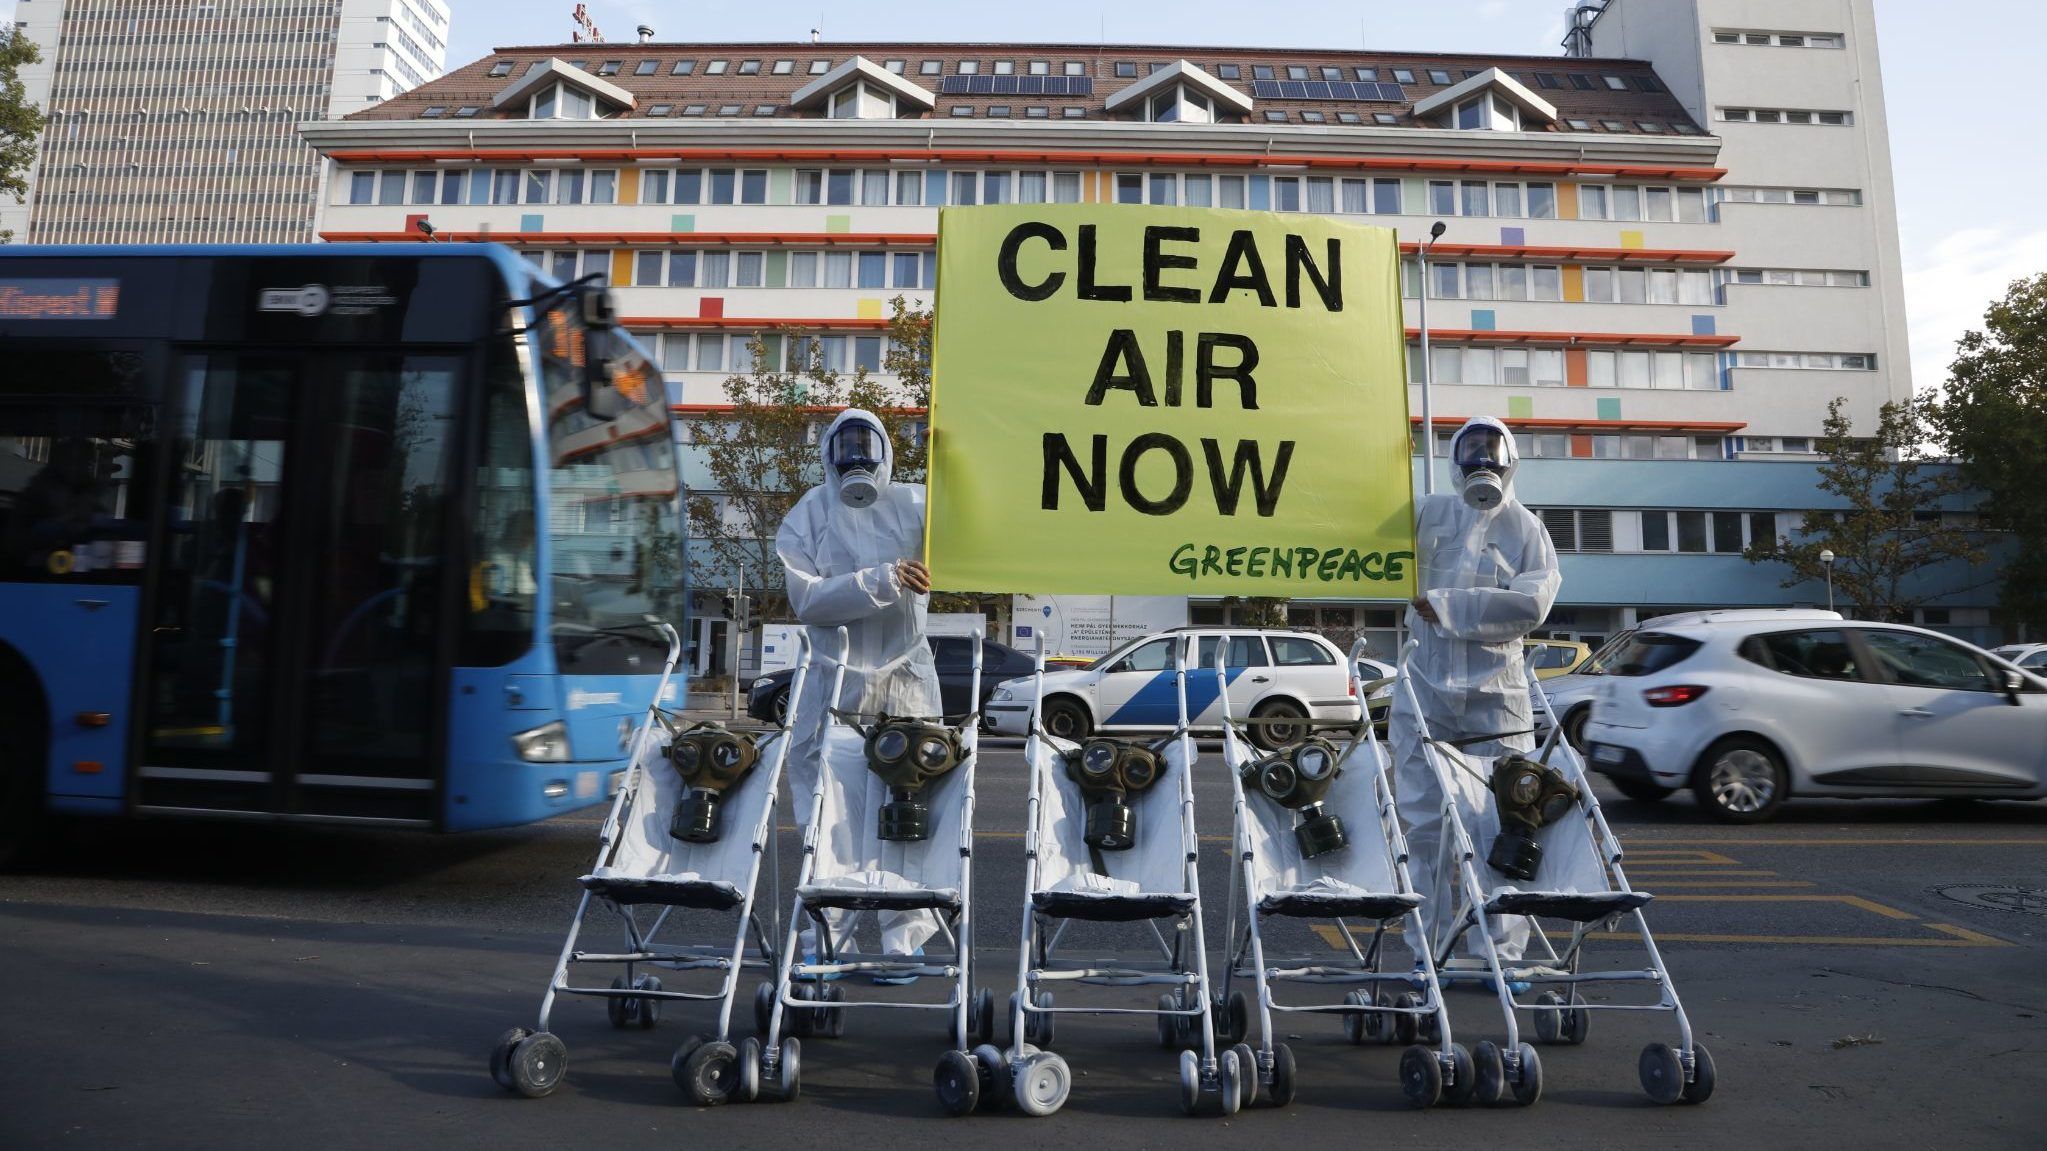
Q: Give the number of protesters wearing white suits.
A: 2